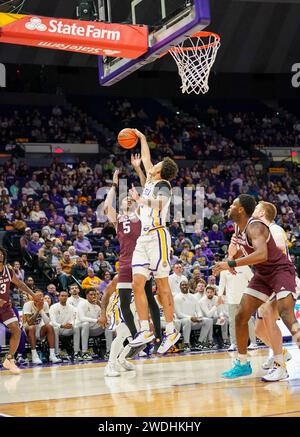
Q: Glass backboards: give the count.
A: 1